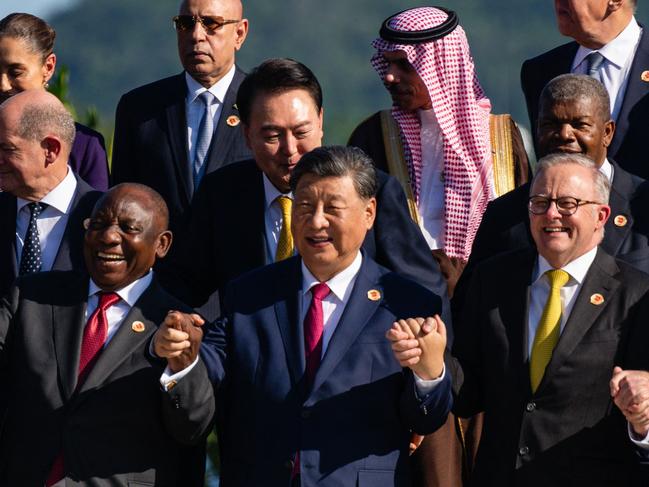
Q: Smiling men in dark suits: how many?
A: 3